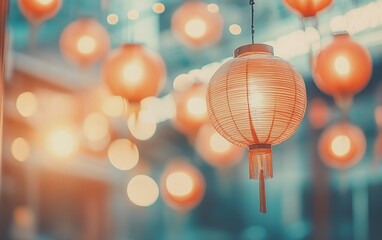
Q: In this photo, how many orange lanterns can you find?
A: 11